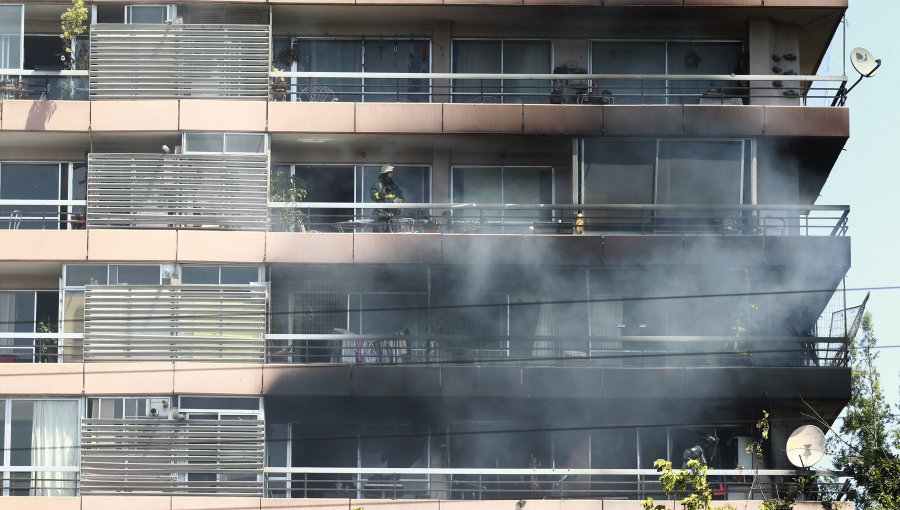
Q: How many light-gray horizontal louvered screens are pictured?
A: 4